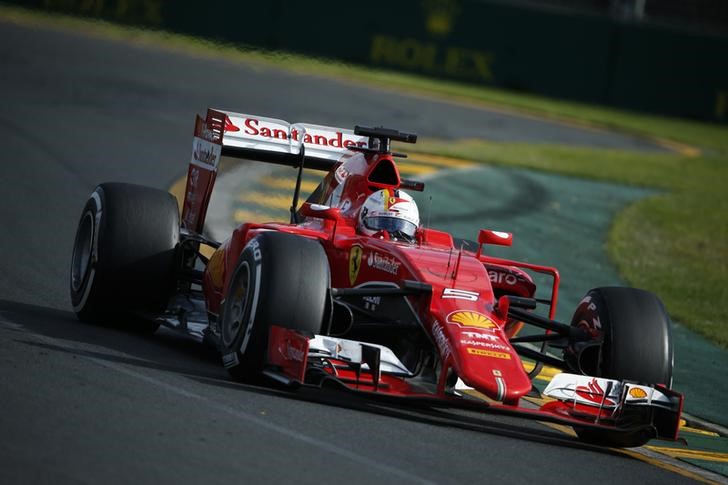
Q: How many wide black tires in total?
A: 3